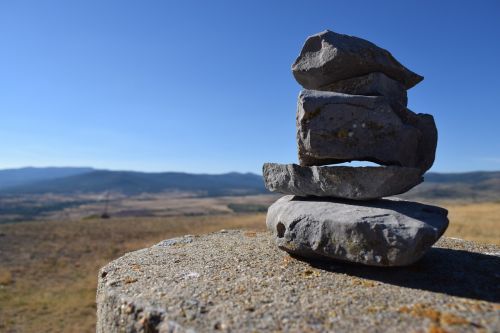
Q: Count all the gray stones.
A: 5